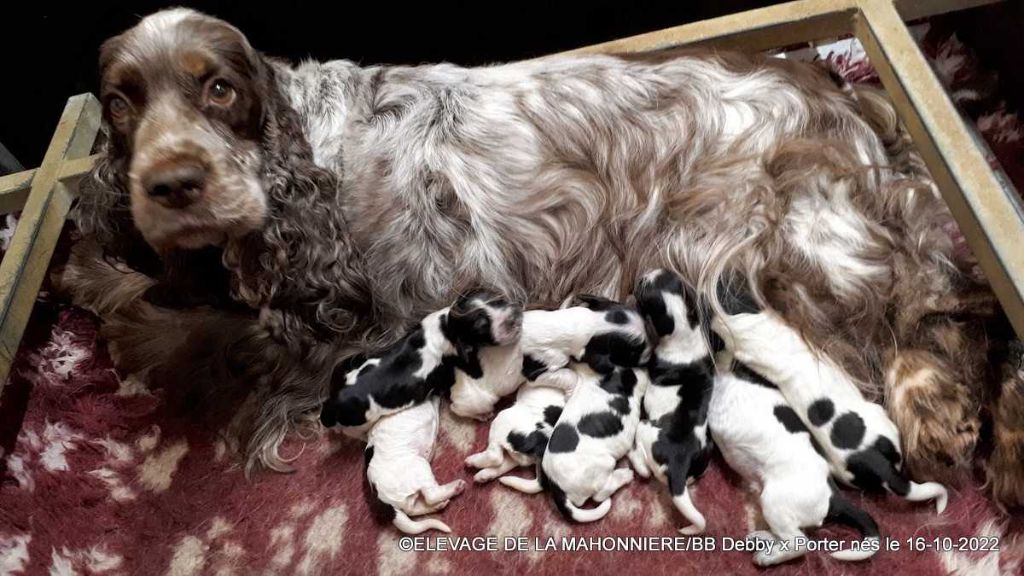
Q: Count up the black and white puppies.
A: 8